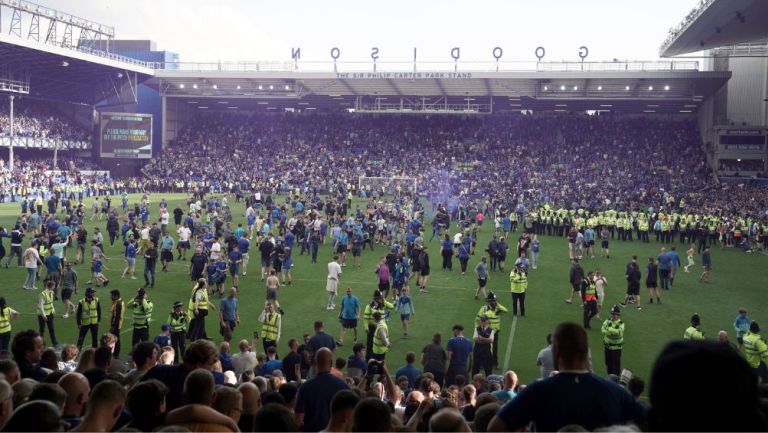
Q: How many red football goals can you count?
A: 0